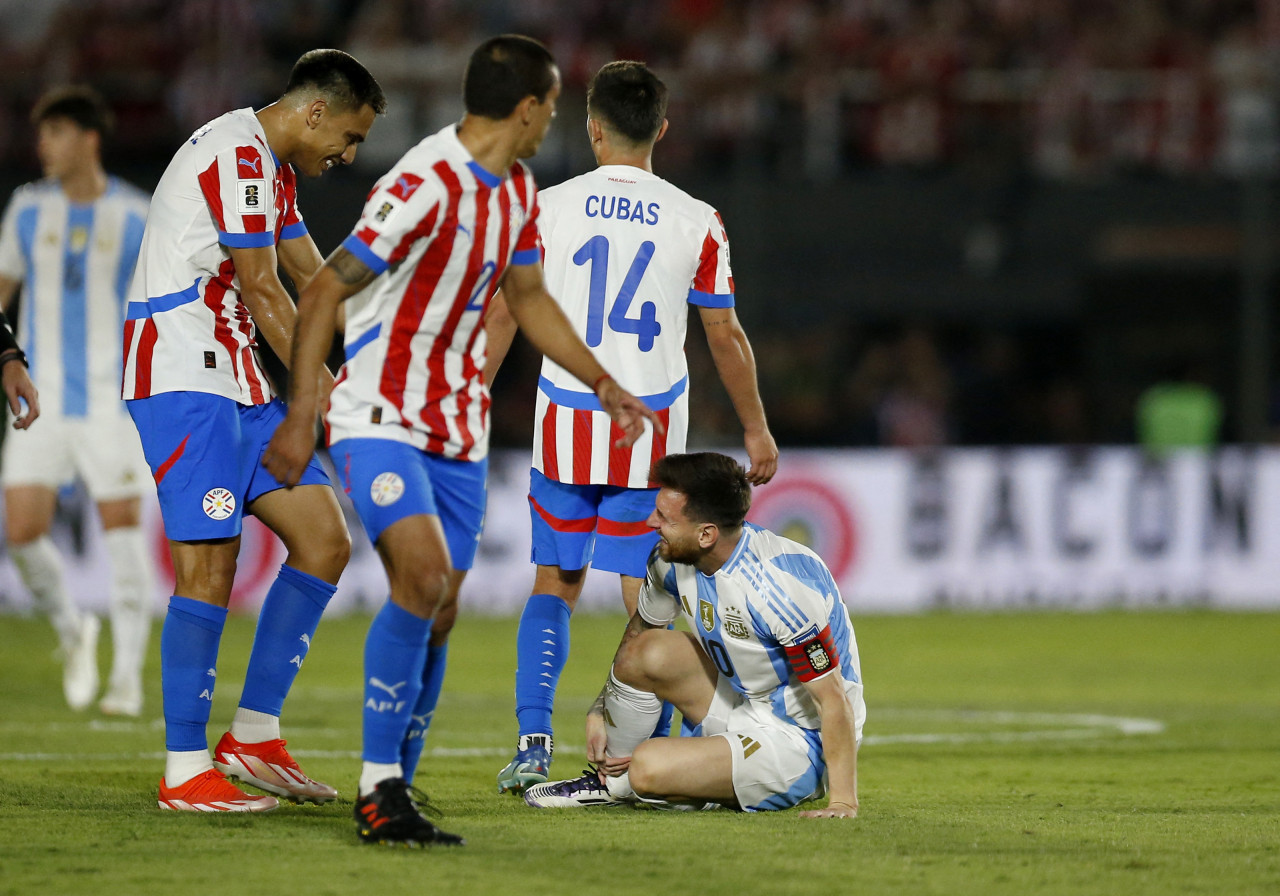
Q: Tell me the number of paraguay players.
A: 3